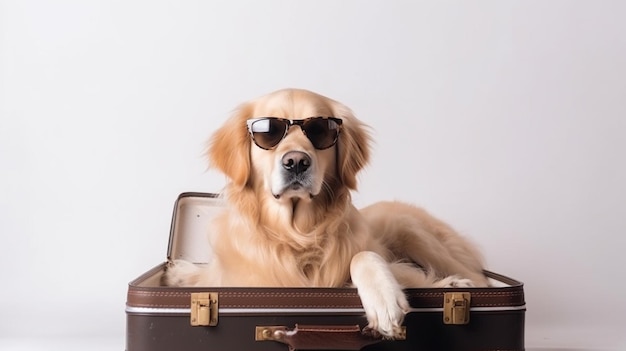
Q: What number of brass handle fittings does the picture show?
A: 2